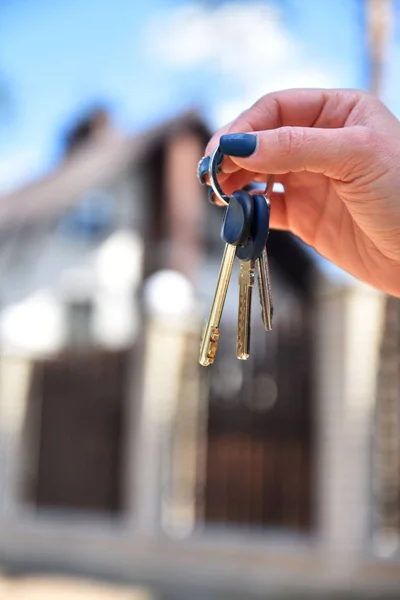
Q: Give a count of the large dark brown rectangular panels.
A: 2